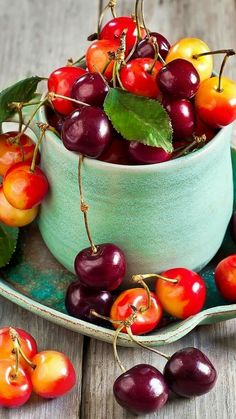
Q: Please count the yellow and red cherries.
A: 15